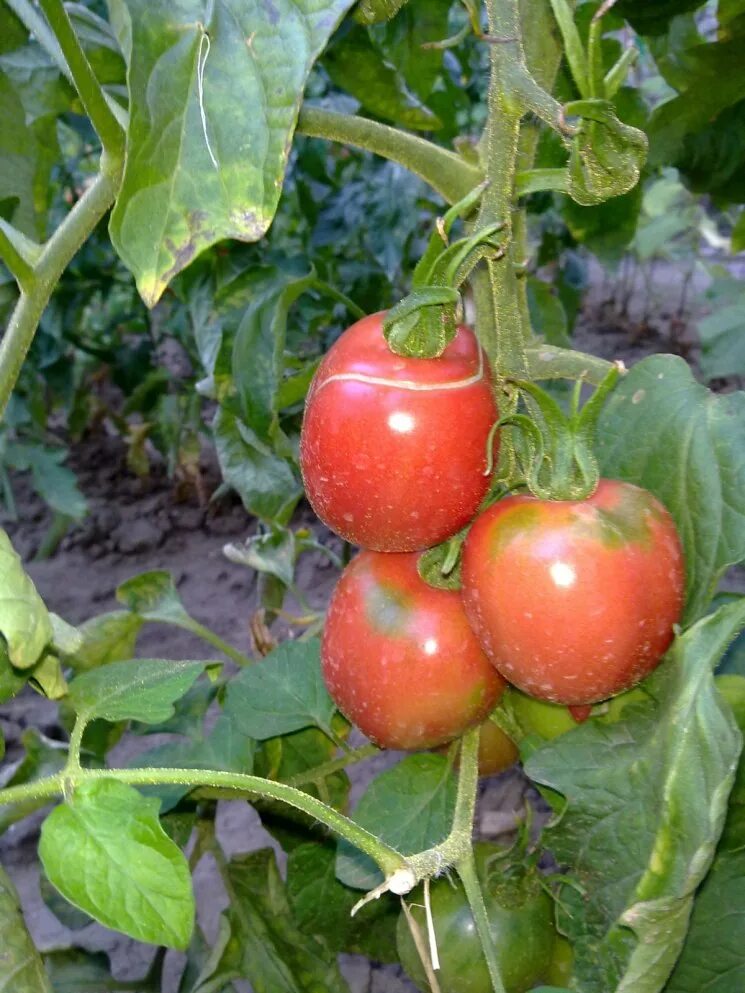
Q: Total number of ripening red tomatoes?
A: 3